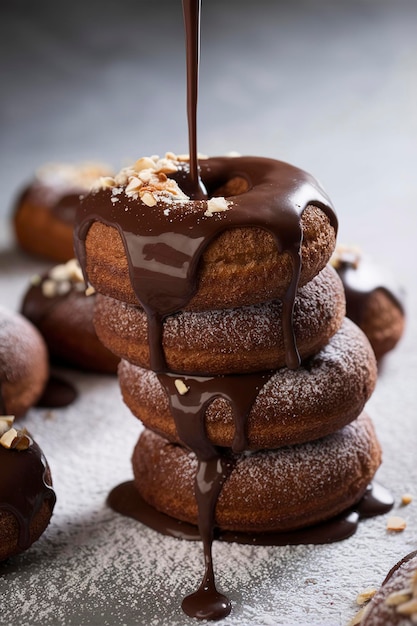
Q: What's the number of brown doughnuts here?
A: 10